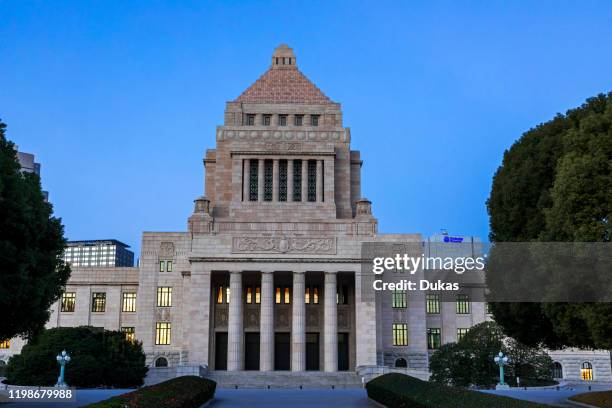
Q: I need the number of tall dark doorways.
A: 5